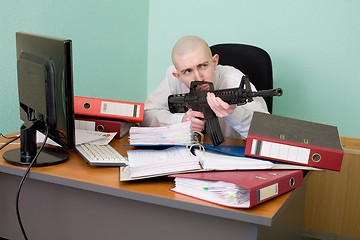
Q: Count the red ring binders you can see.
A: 4